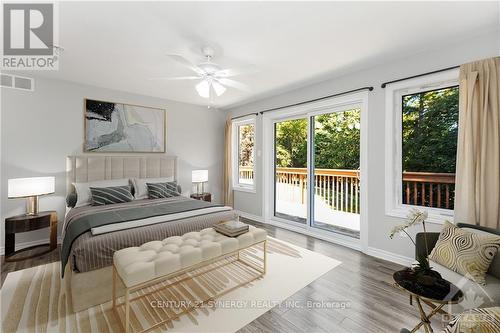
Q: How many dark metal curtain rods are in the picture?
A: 3